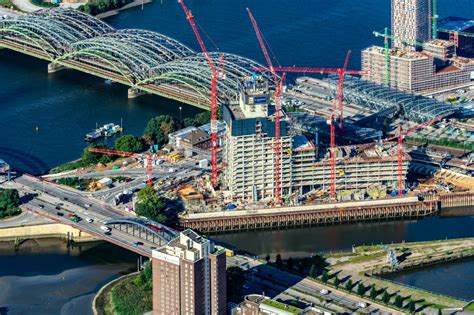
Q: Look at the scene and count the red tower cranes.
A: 6